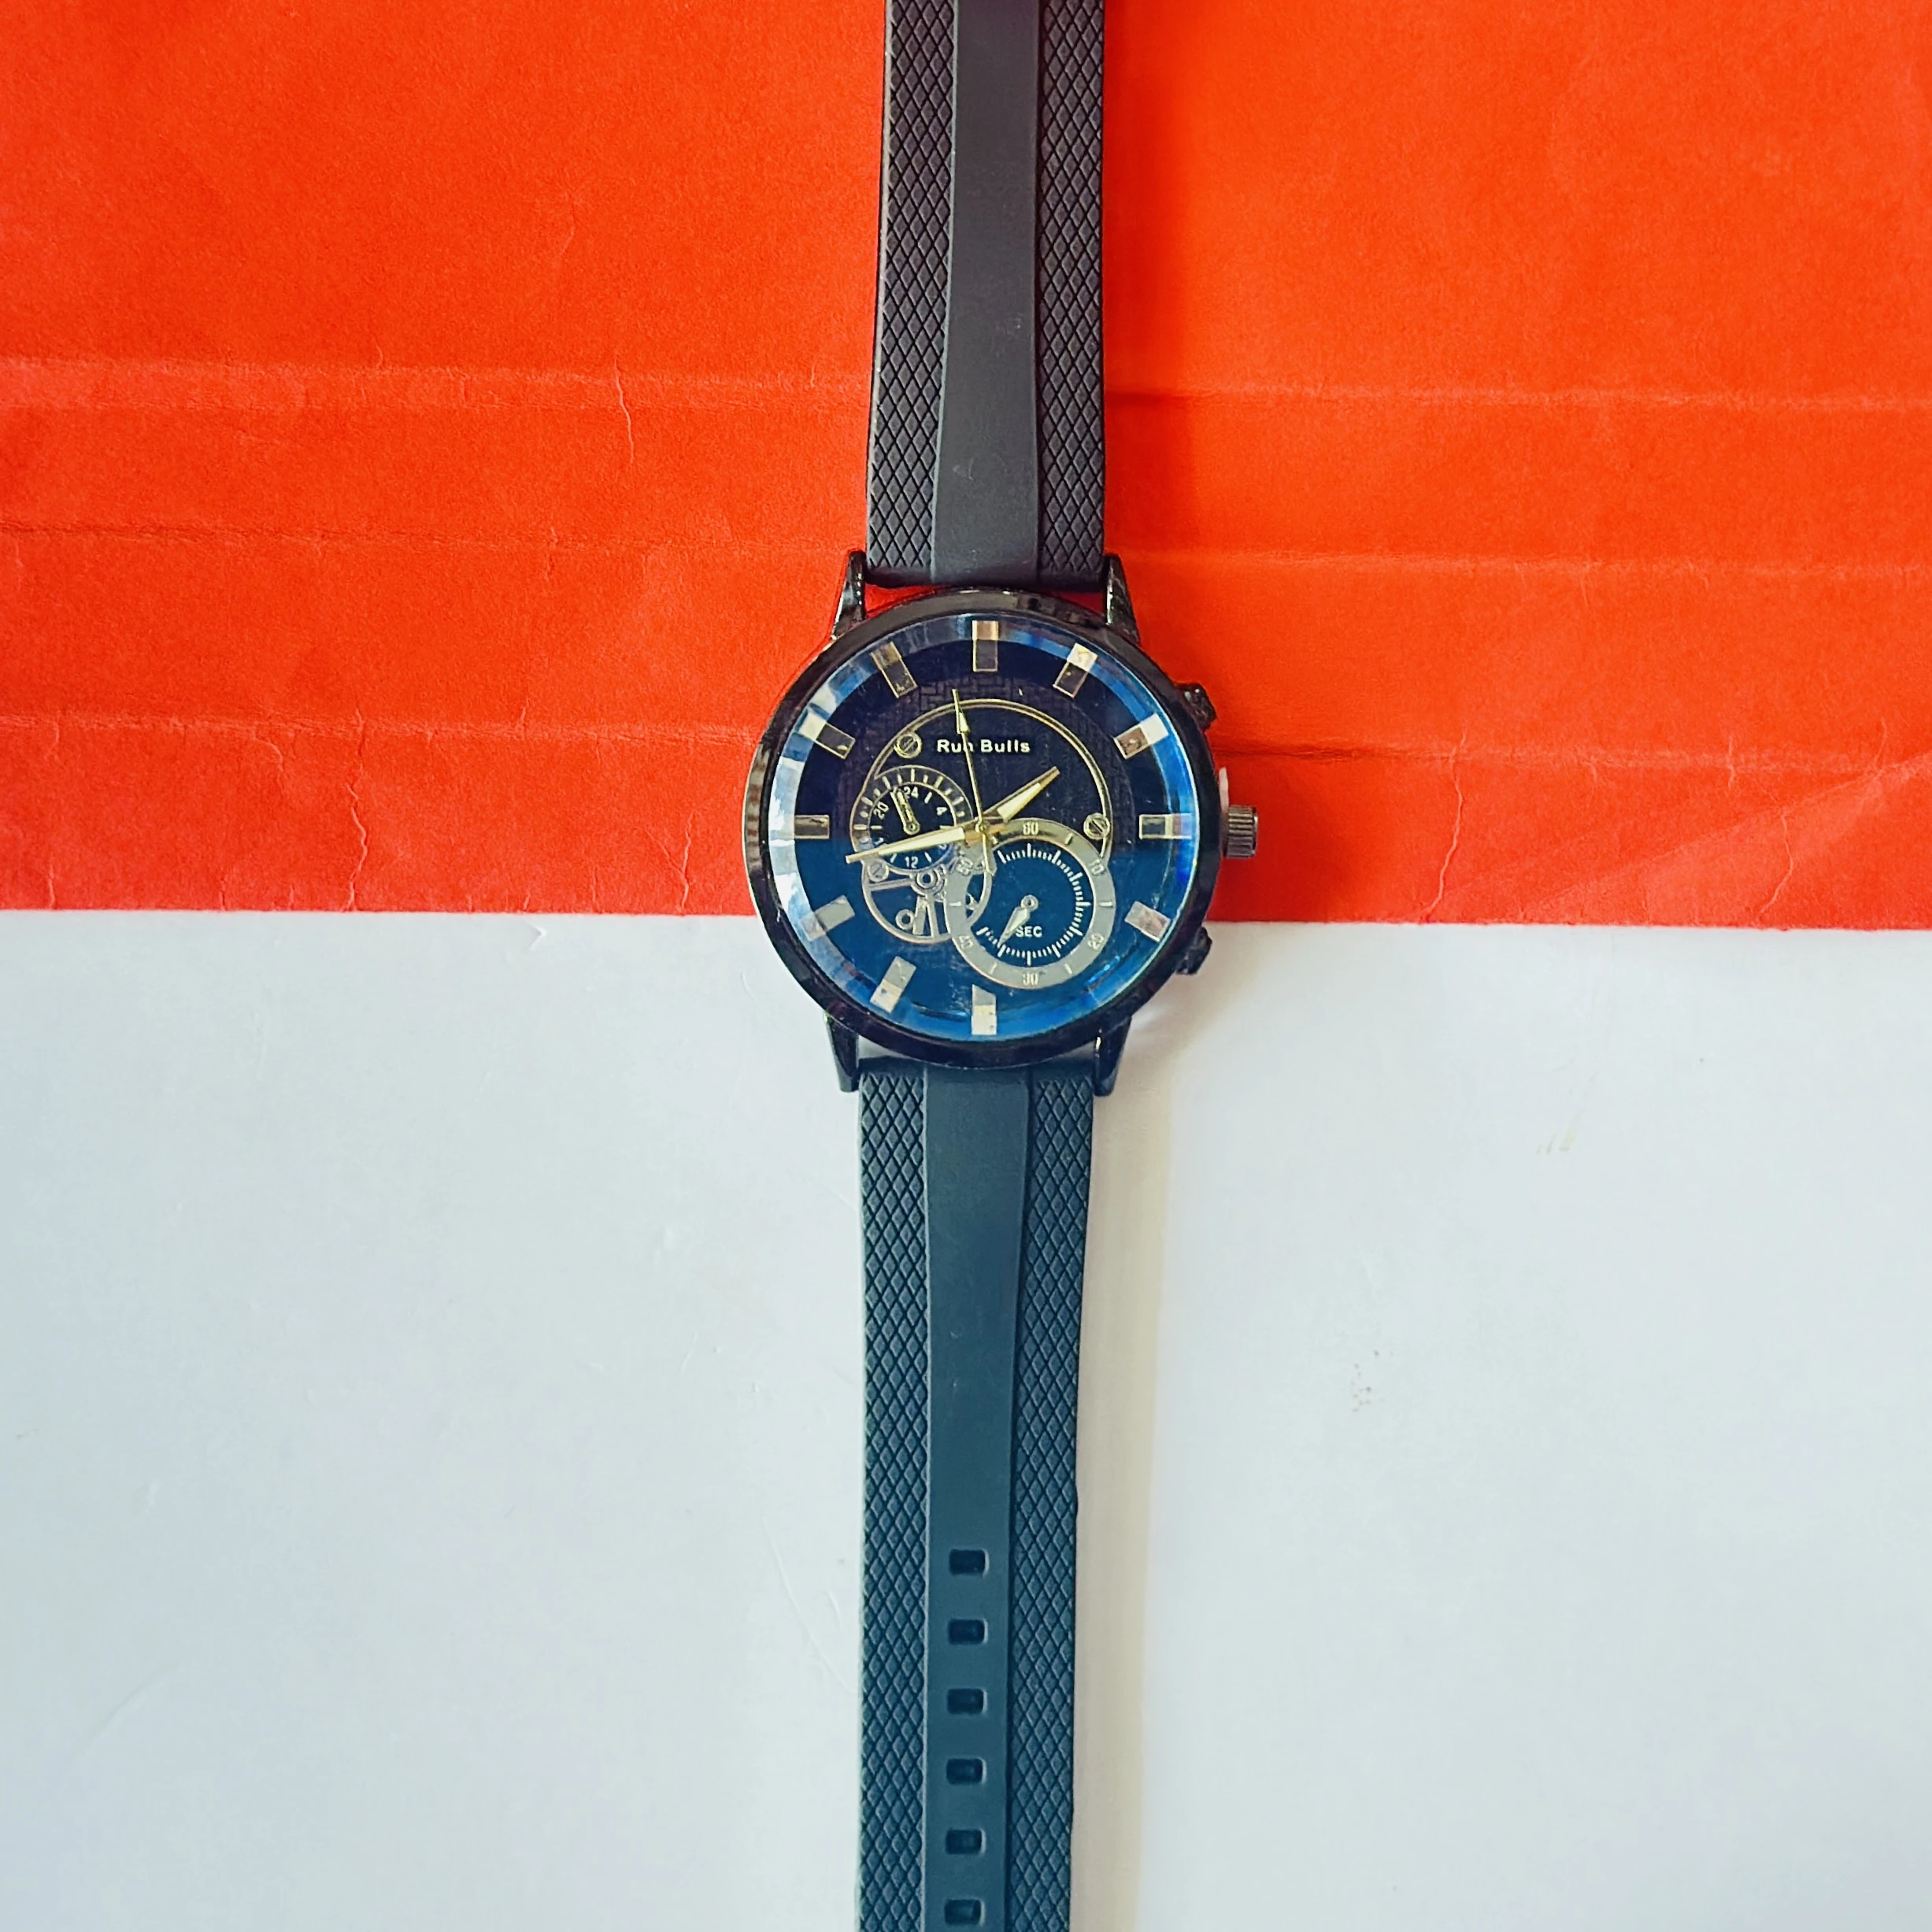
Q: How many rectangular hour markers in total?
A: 11